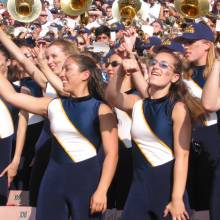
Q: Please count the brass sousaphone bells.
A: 4